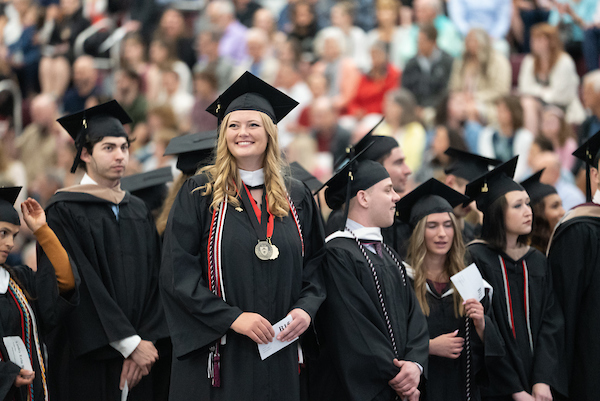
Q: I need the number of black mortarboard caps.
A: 13